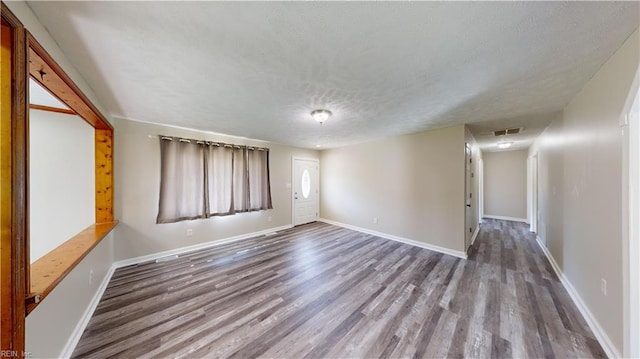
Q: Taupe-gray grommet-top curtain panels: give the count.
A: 4